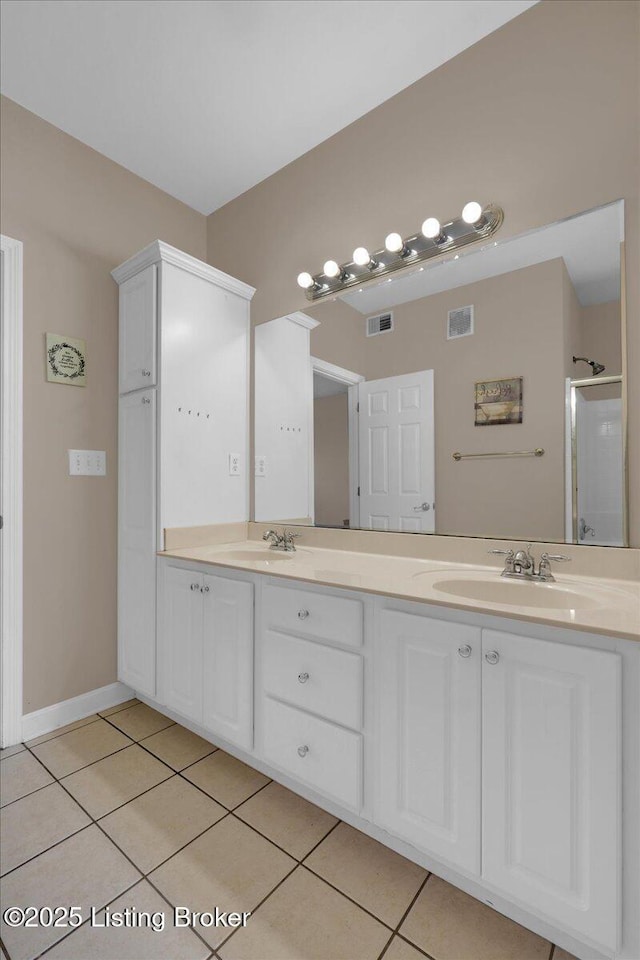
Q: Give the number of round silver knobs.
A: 9